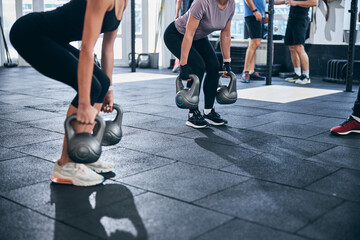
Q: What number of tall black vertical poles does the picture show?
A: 3